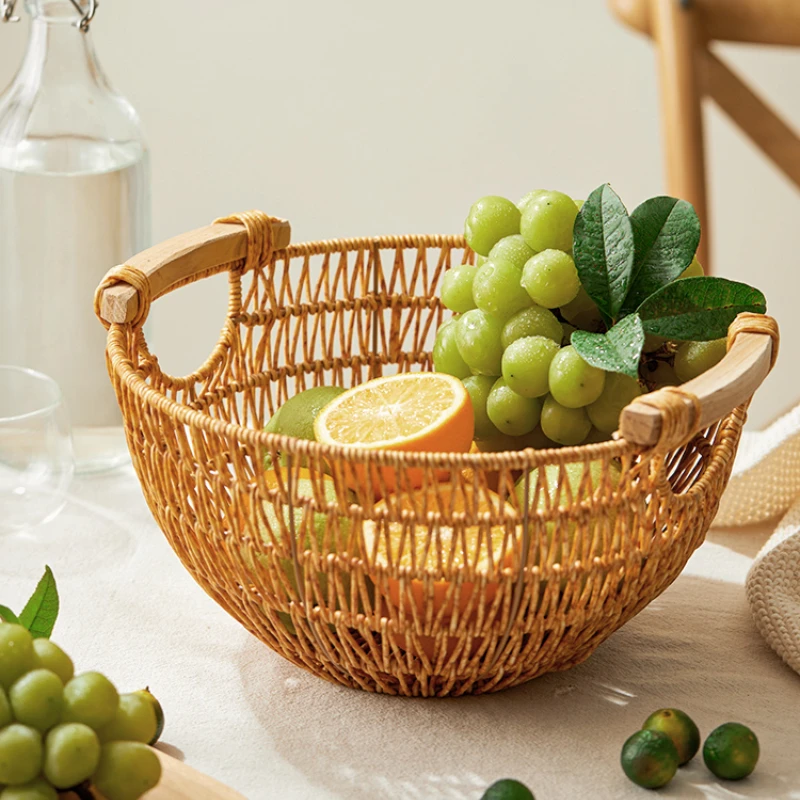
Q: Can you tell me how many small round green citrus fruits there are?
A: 4